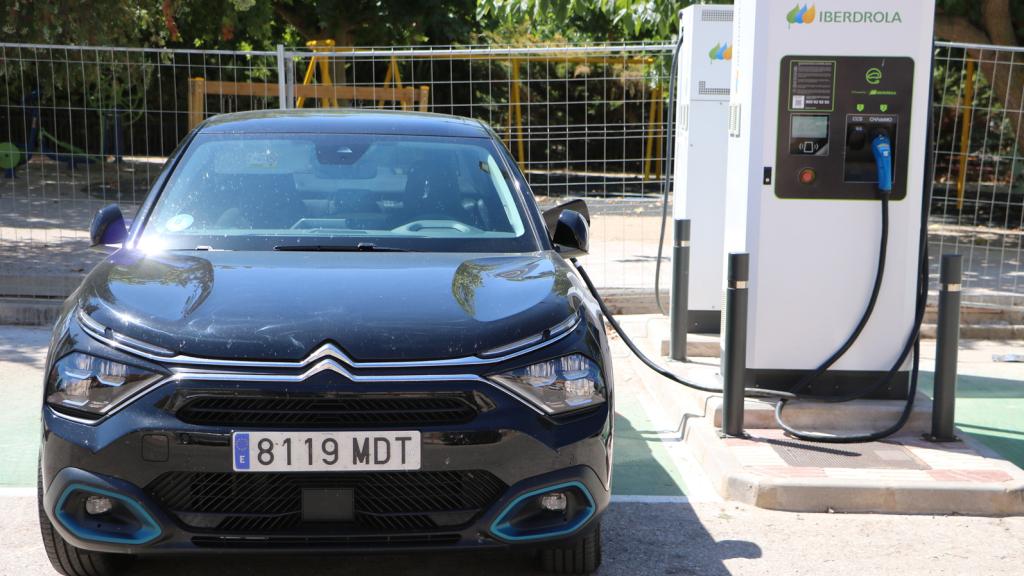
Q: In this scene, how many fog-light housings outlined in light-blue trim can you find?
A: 2